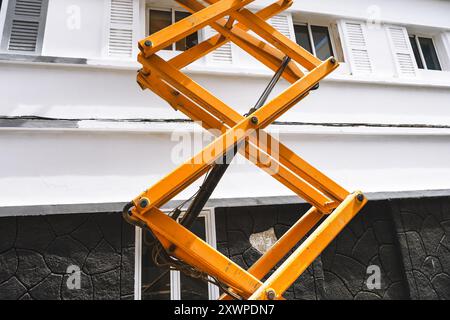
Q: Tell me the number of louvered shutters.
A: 6